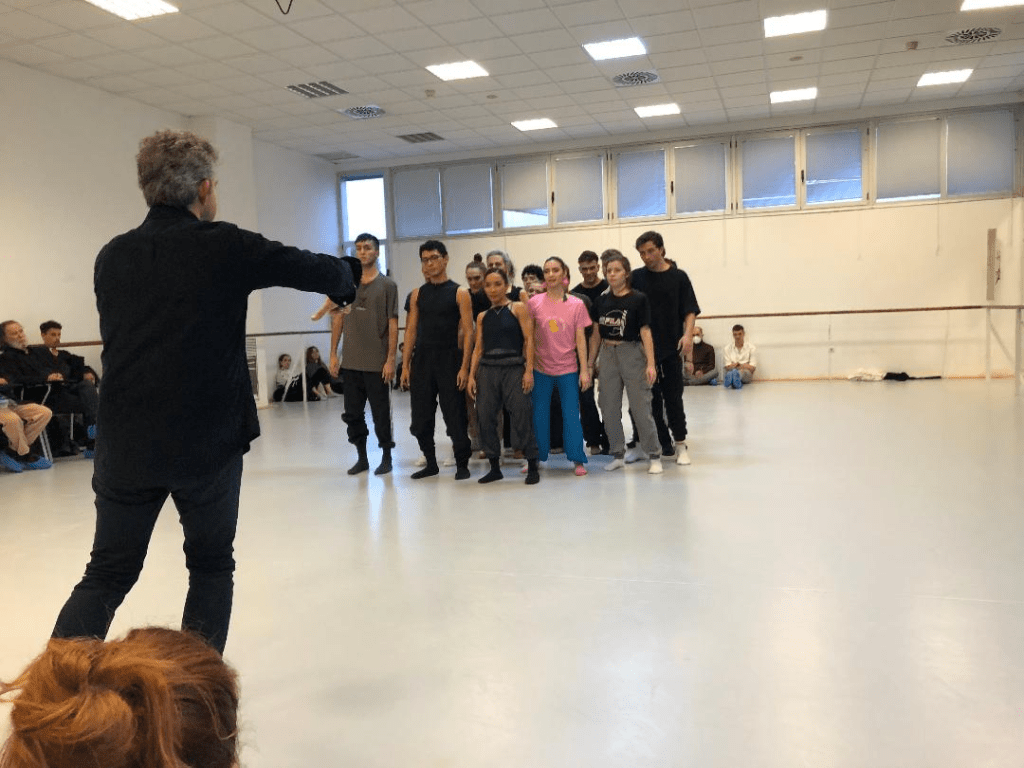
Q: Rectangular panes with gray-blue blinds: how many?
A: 10